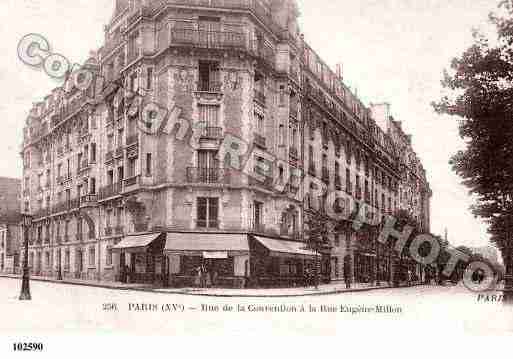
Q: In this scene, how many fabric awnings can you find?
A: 3